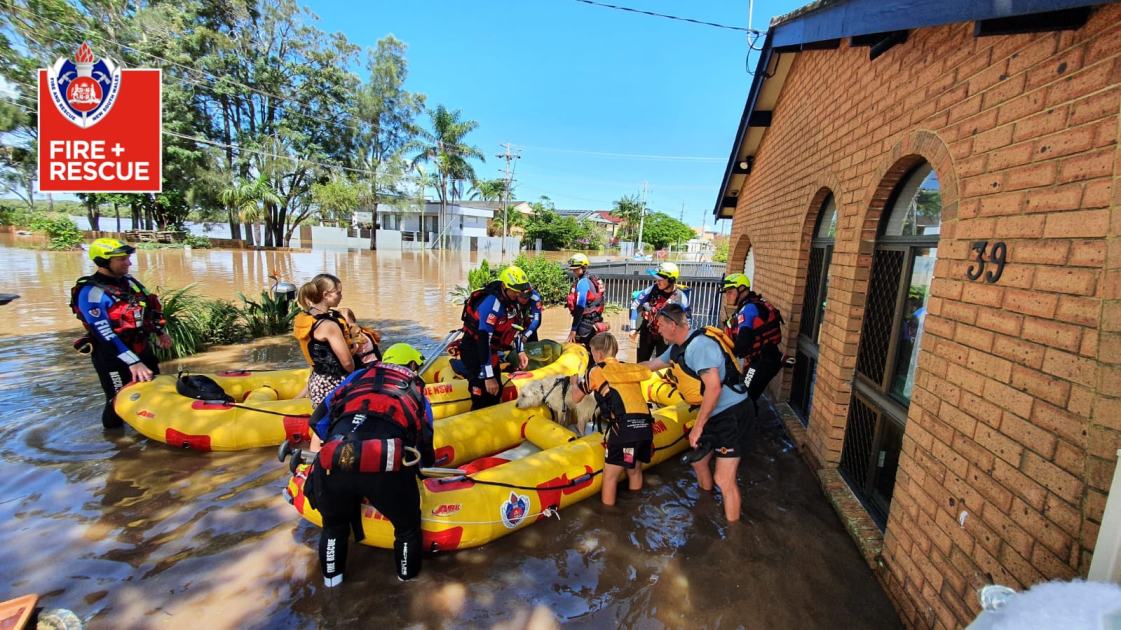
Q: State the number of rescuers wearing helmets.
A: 6